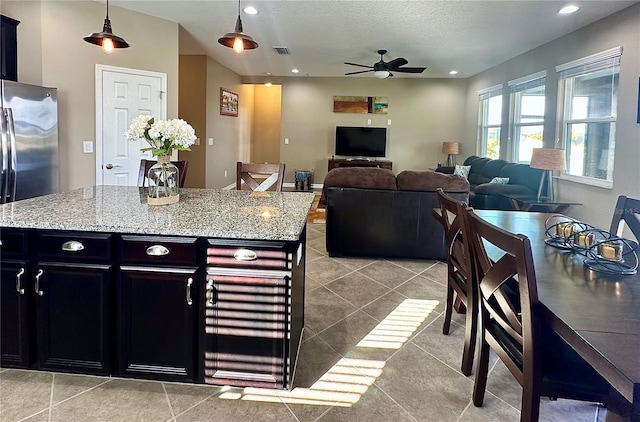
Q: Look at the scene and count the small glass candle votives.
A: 3